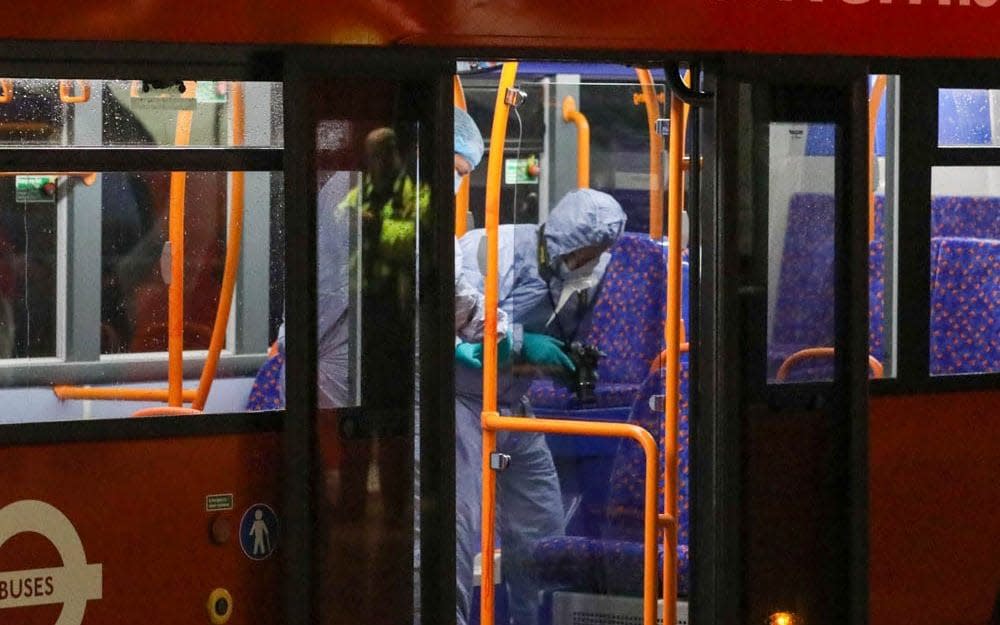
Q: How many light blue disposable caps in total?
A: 1